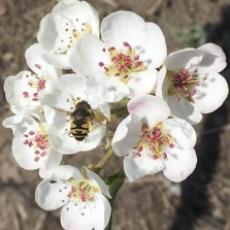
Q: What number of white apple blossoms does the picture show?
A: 8